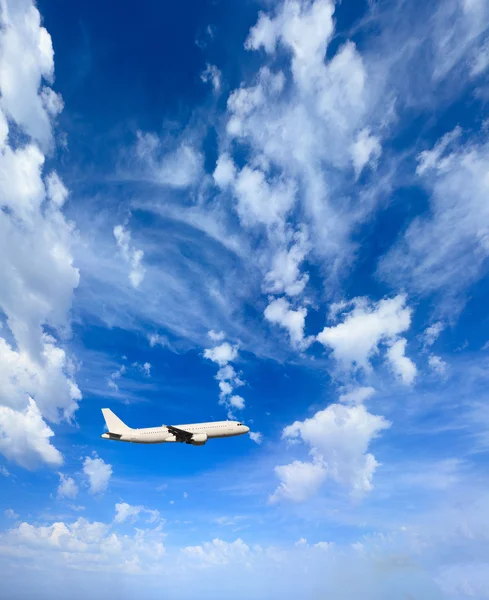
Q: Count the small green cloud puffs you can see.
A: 0